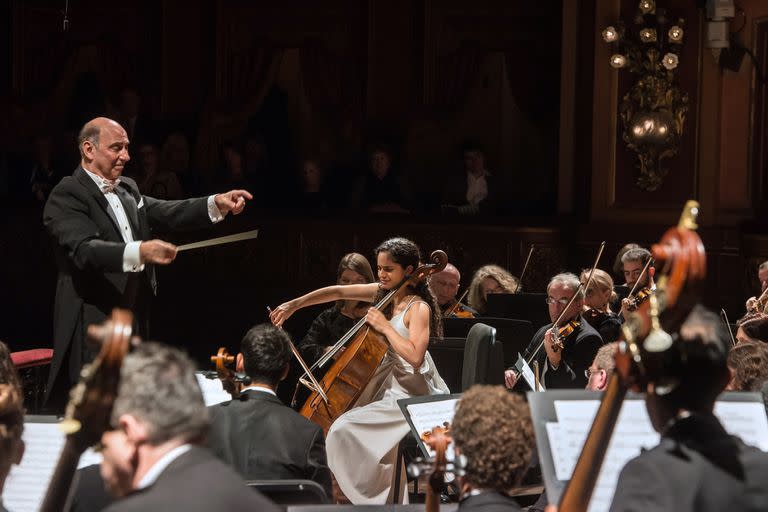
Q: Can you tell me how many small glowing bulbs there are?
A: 6